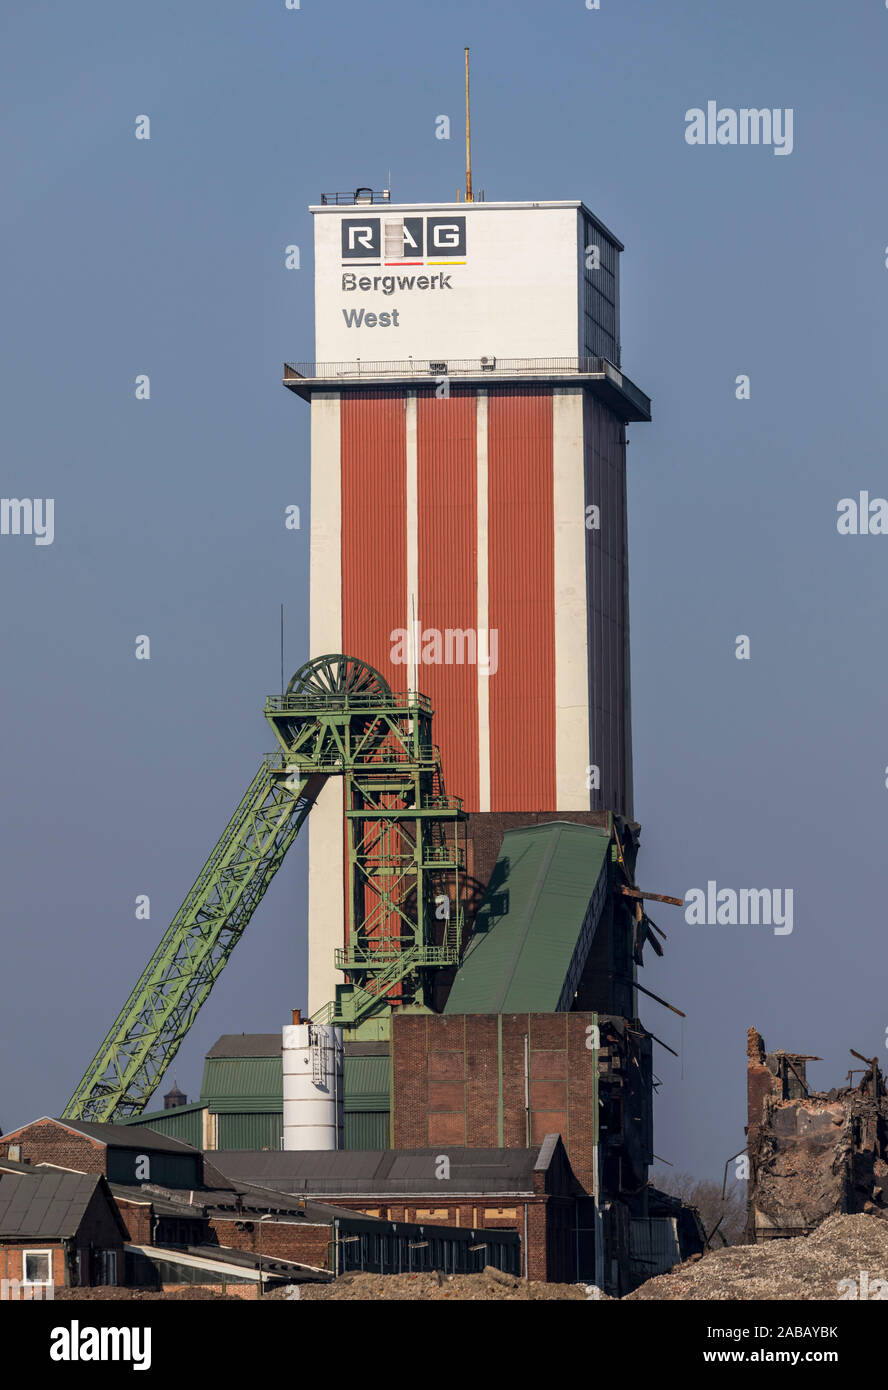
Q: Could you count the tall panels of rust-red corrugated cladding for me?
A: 3